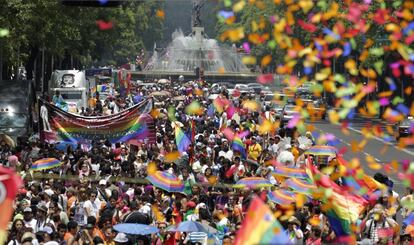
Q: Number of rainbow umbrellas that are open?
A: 7